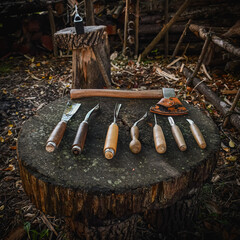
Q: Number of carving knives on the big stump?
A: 7